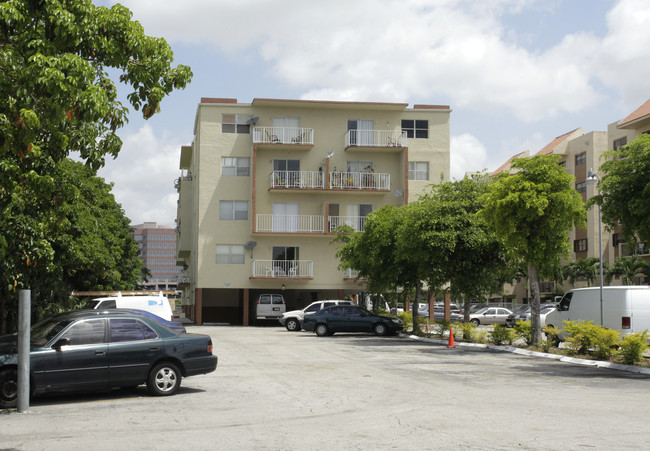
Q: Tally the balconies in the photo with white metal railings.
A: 8